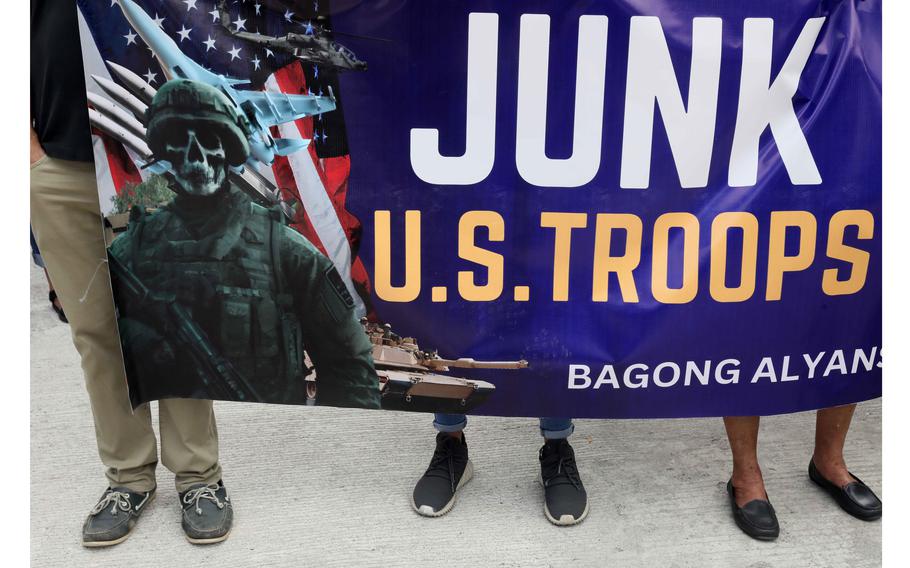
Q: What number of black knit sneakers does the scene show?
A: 2